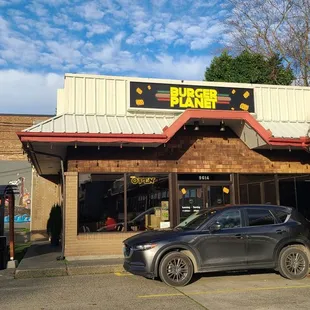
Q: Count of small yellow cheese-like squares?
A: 9